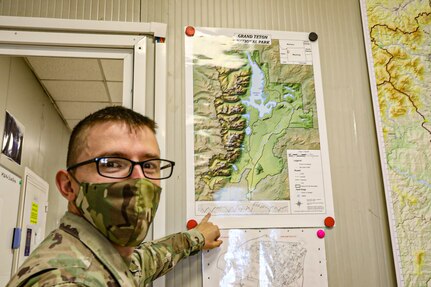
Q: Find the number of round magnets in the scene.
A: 5